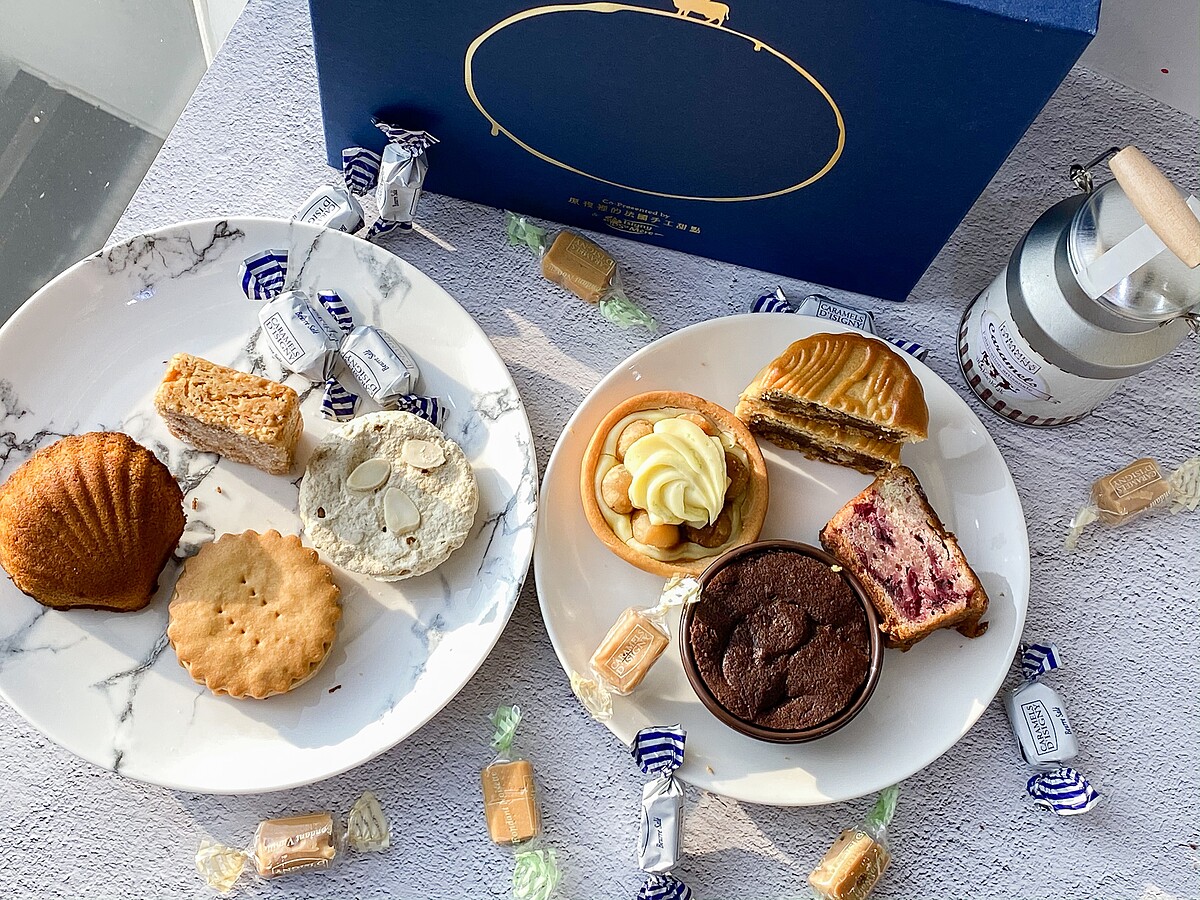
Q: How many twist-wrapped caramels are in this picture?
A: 13